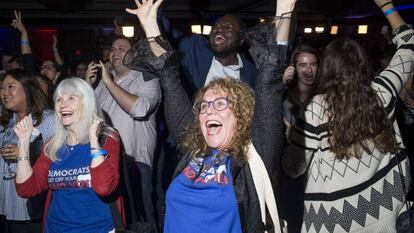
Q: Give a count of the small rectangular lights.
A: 7